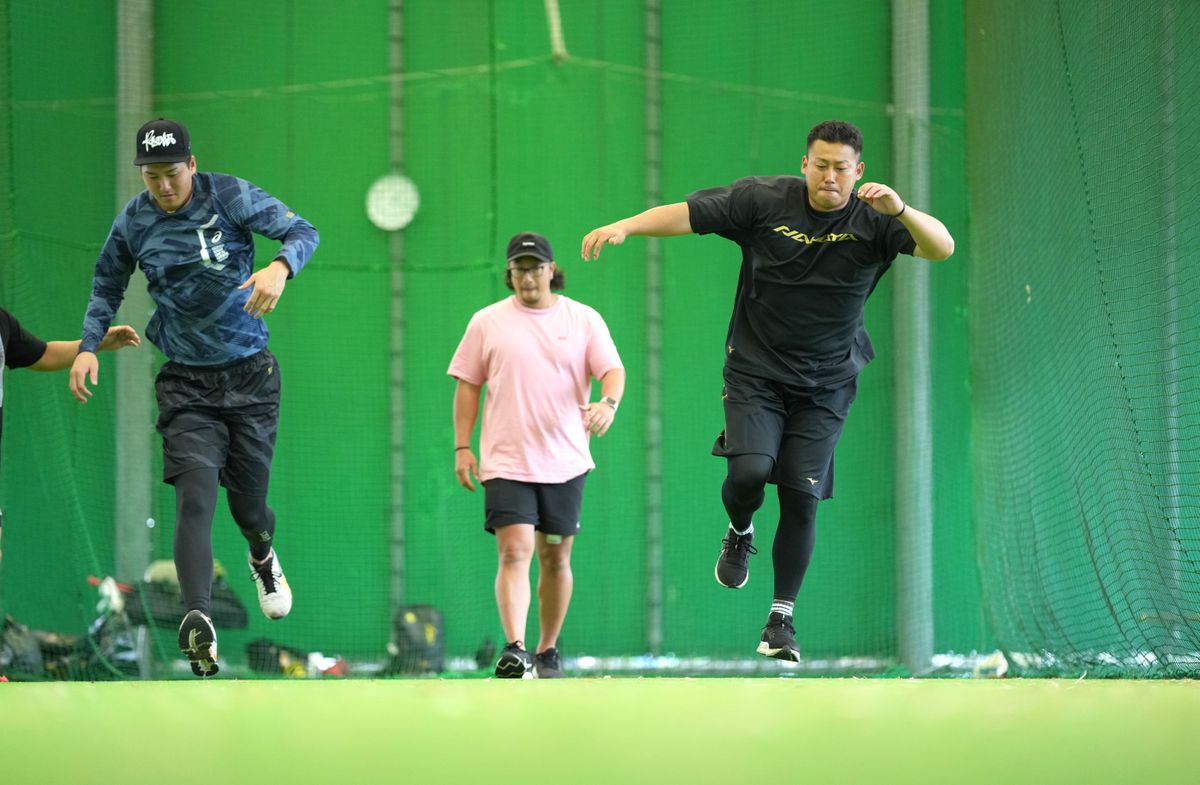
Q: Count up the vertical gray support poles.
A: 4